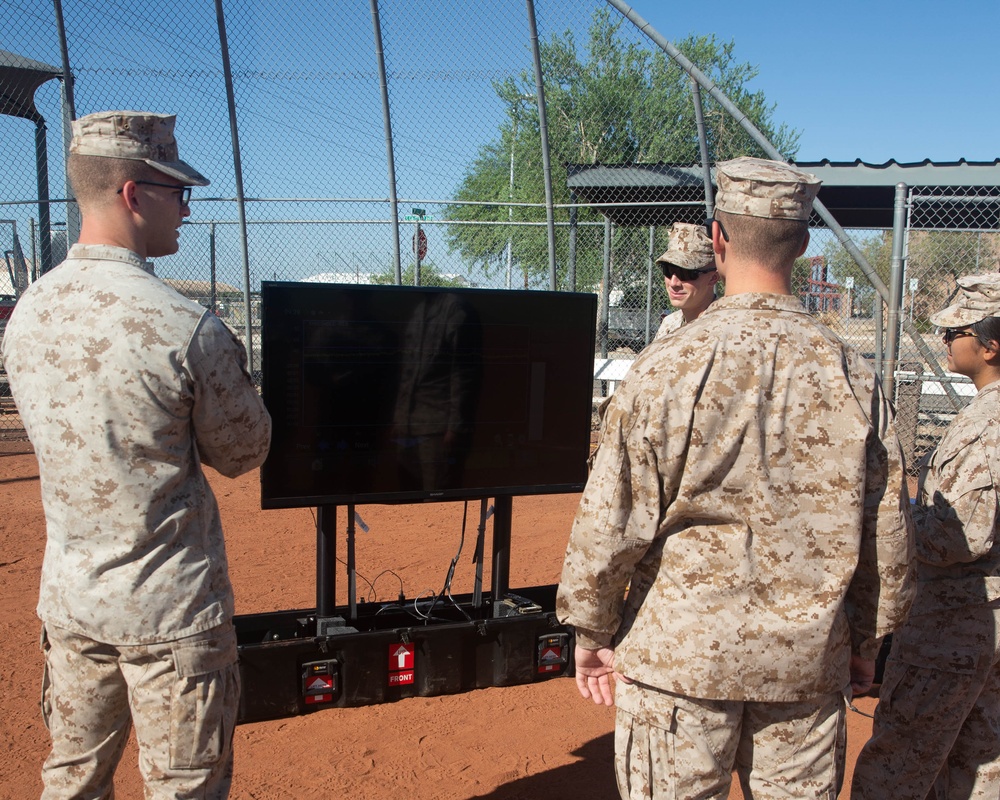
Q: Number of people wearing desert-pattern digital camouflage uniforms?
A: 4